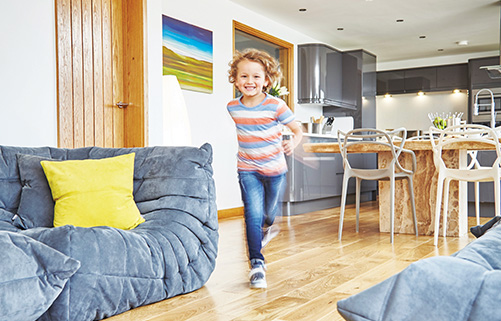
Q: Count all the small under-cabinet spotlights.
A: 3